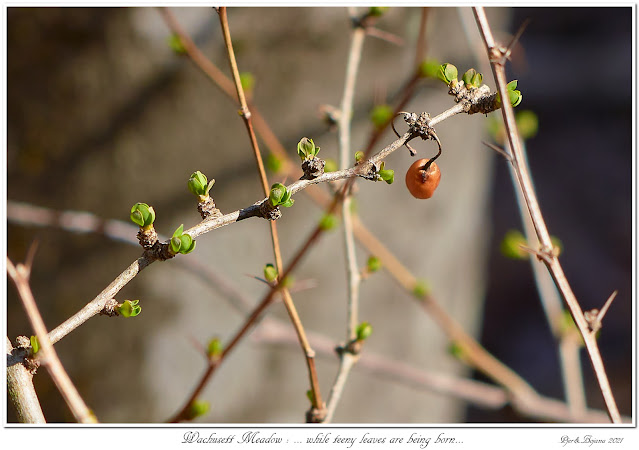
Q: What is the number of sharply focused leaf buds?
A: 10